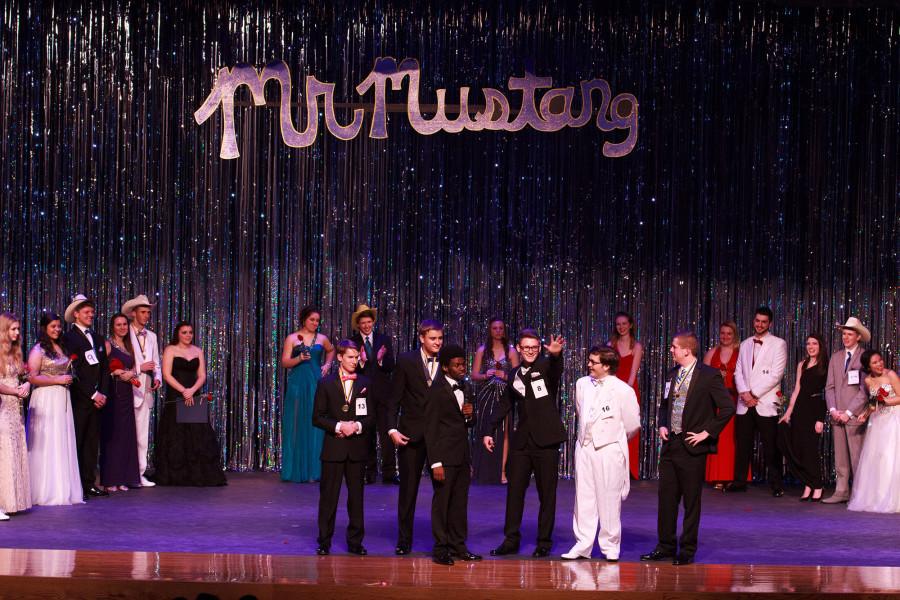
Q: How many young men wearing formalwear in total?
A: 11